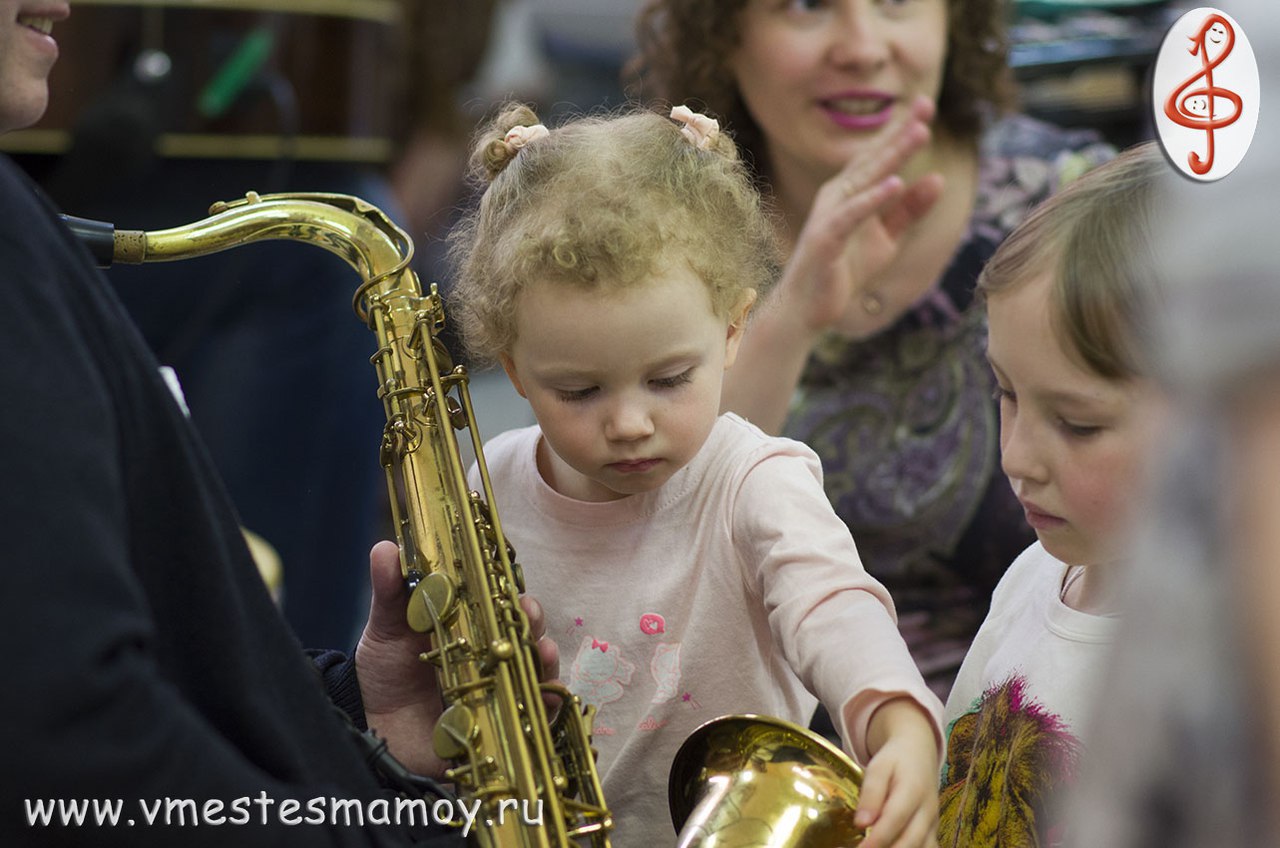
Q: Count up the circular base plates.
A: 2